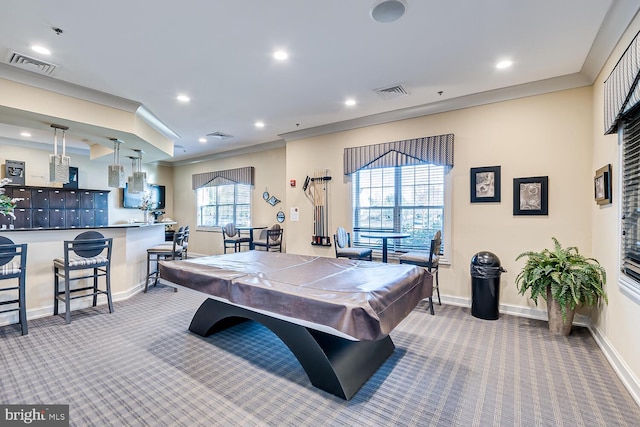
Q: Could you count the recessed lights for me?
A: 8